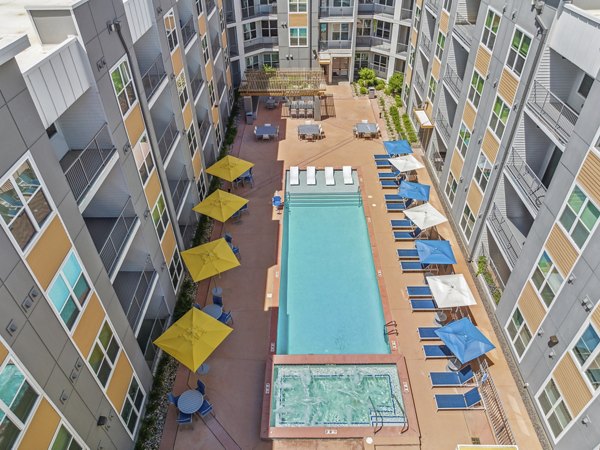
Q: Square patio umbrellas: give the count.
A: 11